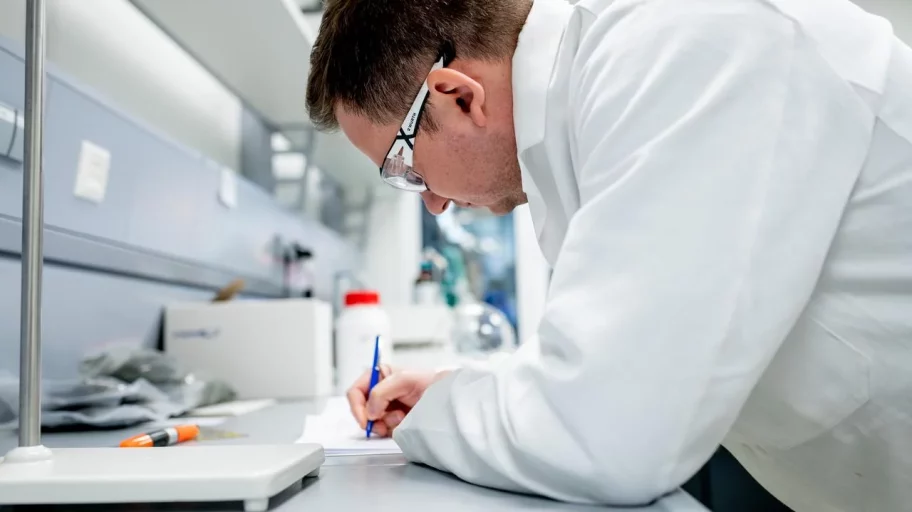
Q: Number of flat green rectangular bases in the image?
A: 0